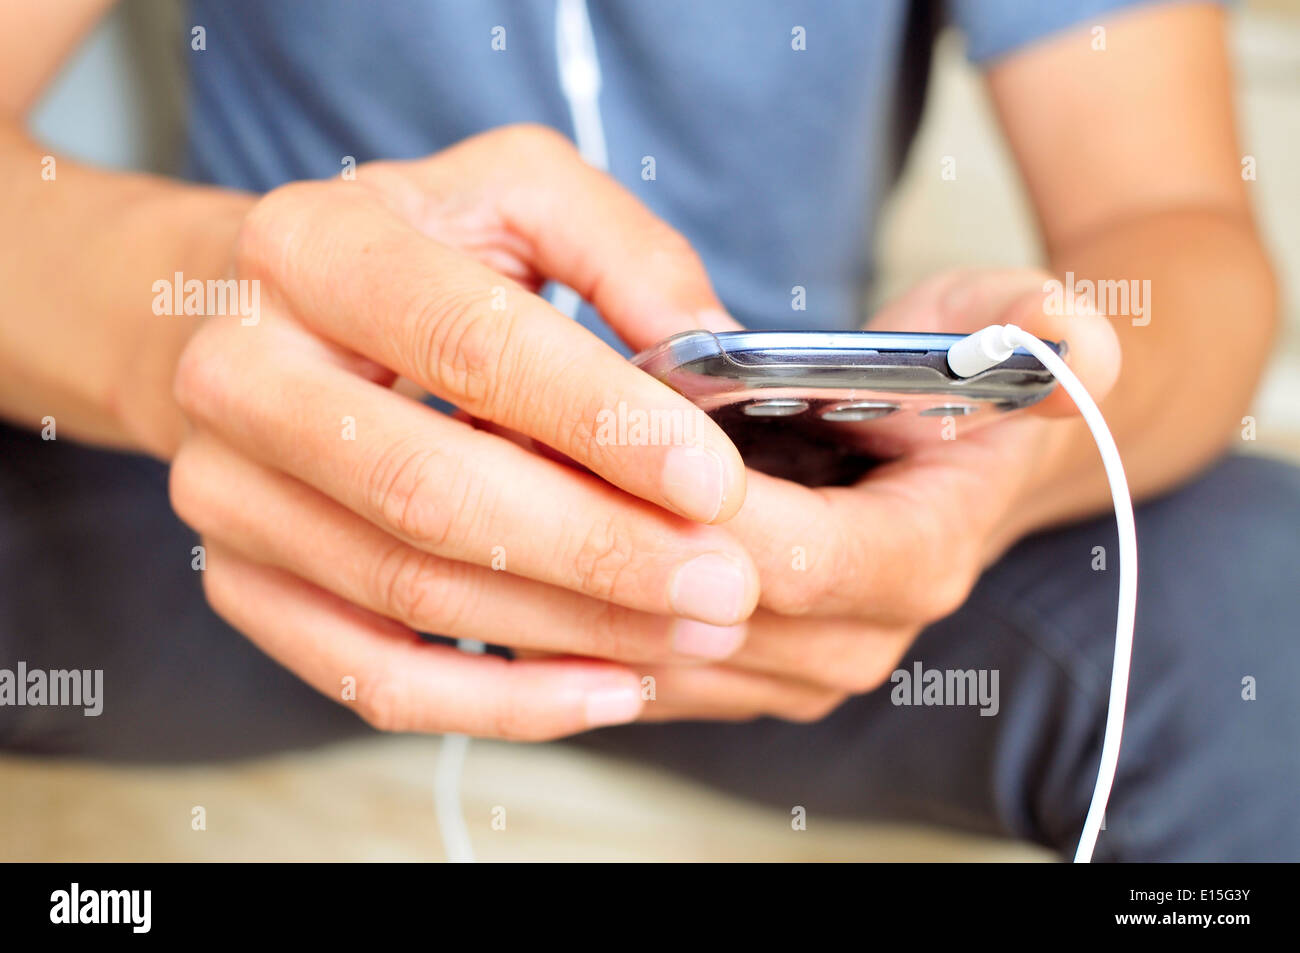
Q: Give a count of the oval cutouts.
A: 3